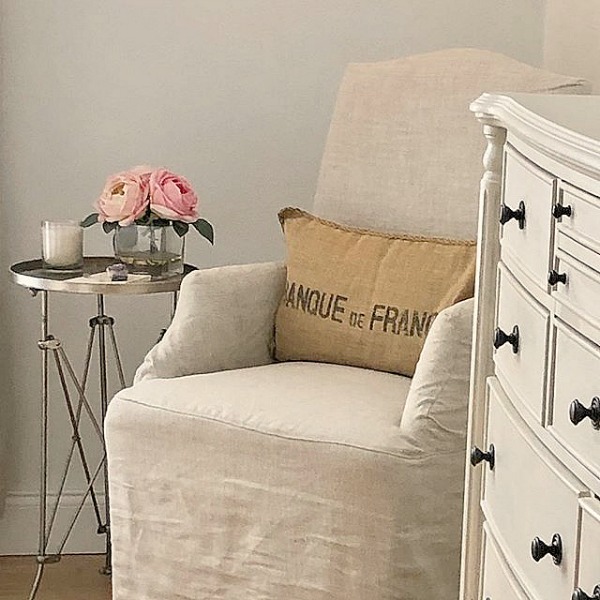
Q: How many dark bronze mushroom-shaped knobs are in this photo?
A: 8